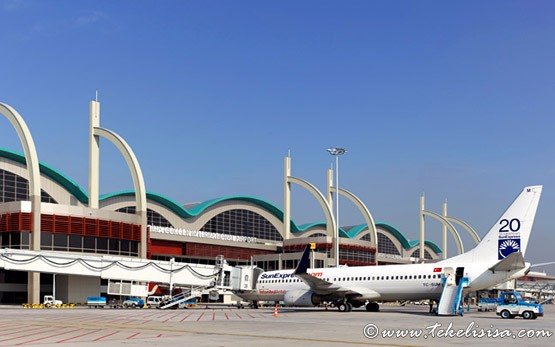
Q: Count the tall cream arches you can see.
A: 6